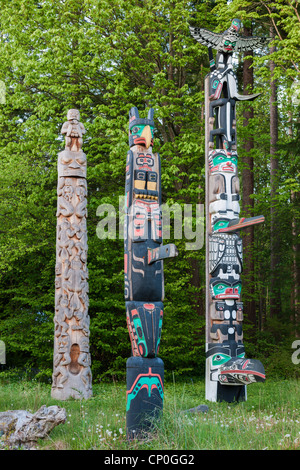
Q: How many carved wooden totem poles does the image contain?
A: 3